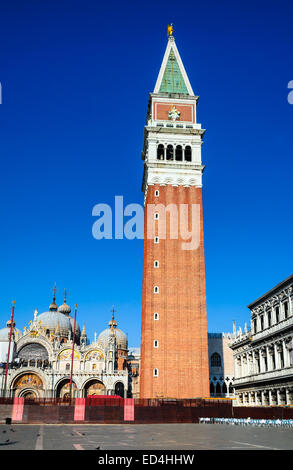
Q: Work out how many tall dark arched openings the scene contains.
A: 4